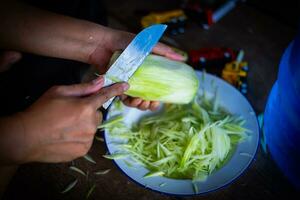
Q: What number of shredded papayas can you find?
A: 1